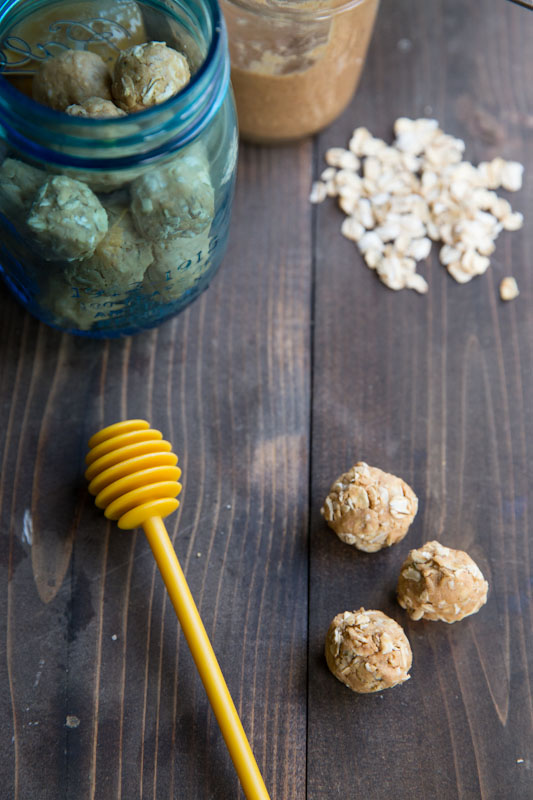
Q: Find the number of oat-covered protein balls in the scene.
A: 12